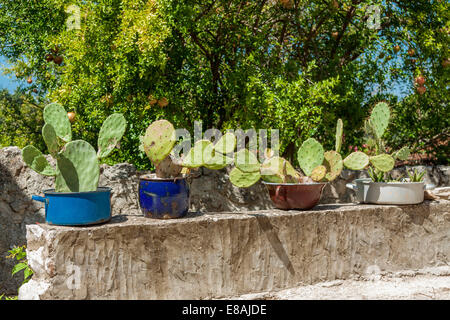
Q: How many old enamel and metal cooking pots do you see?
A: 4